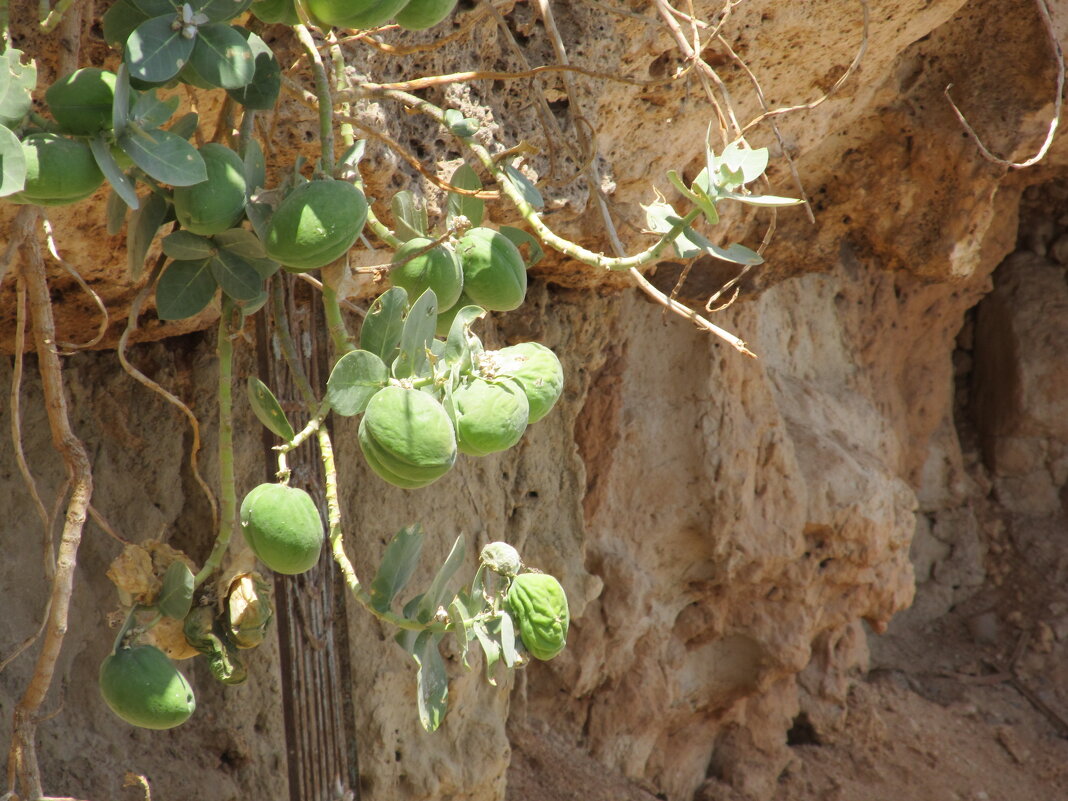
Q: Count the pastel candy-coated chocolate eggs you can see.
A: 0